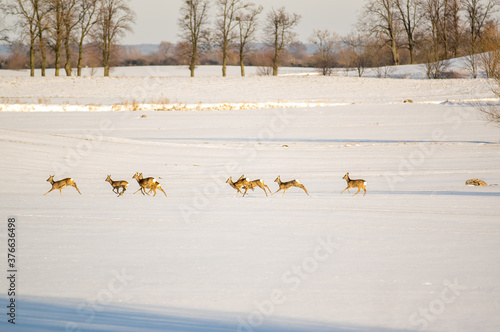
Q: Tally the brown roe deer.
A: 8